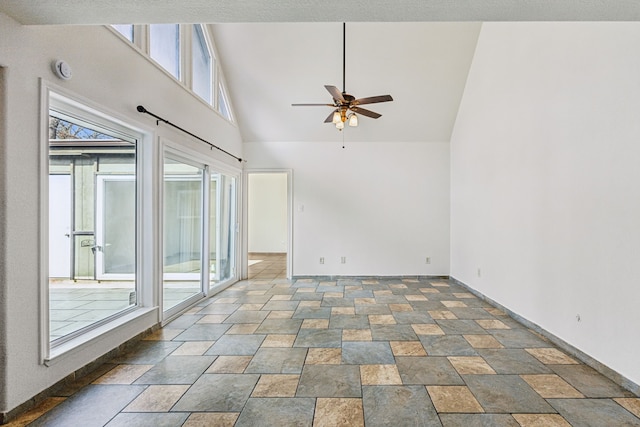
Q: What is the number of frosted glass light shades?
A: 3